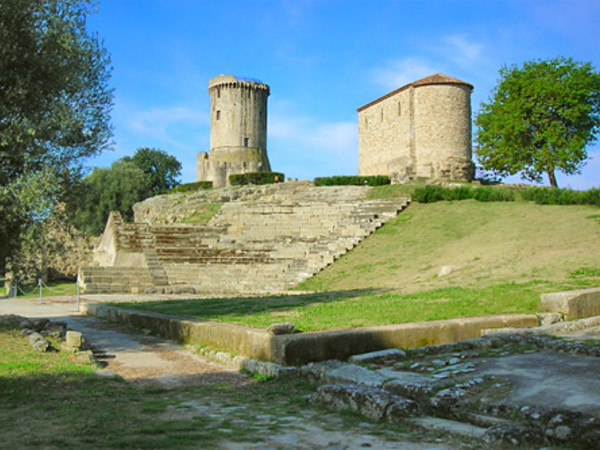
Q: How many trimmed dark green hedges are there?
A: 3